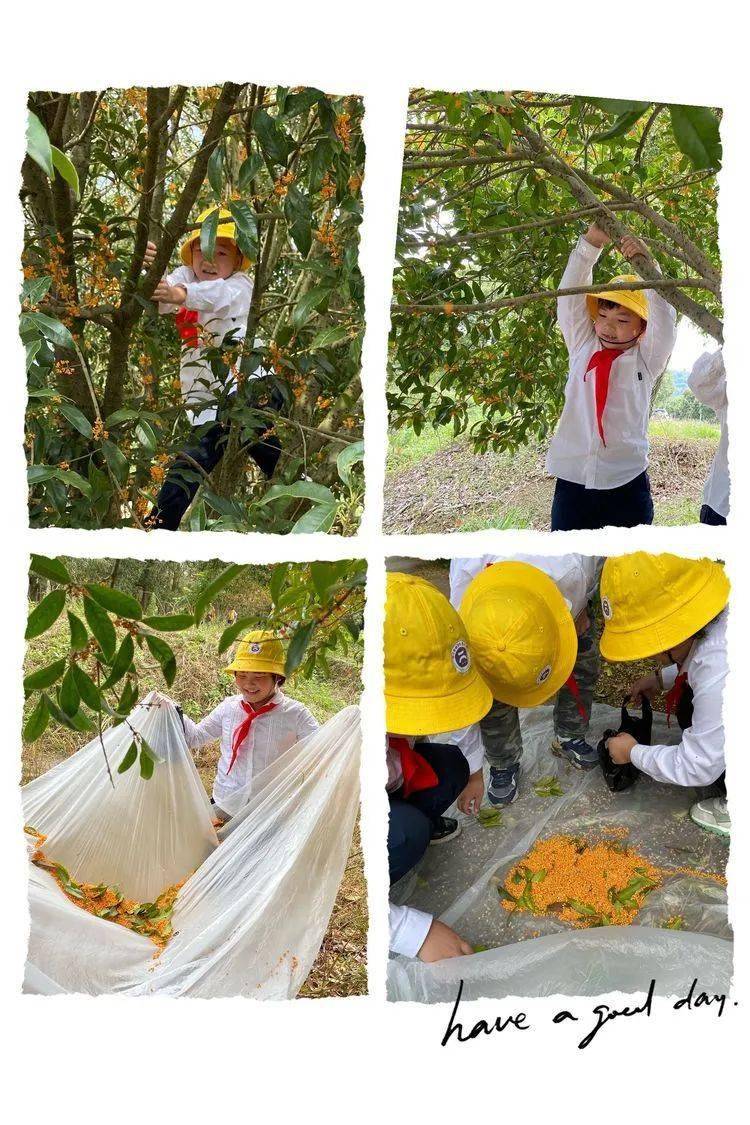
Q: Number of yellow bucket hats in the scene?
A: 6